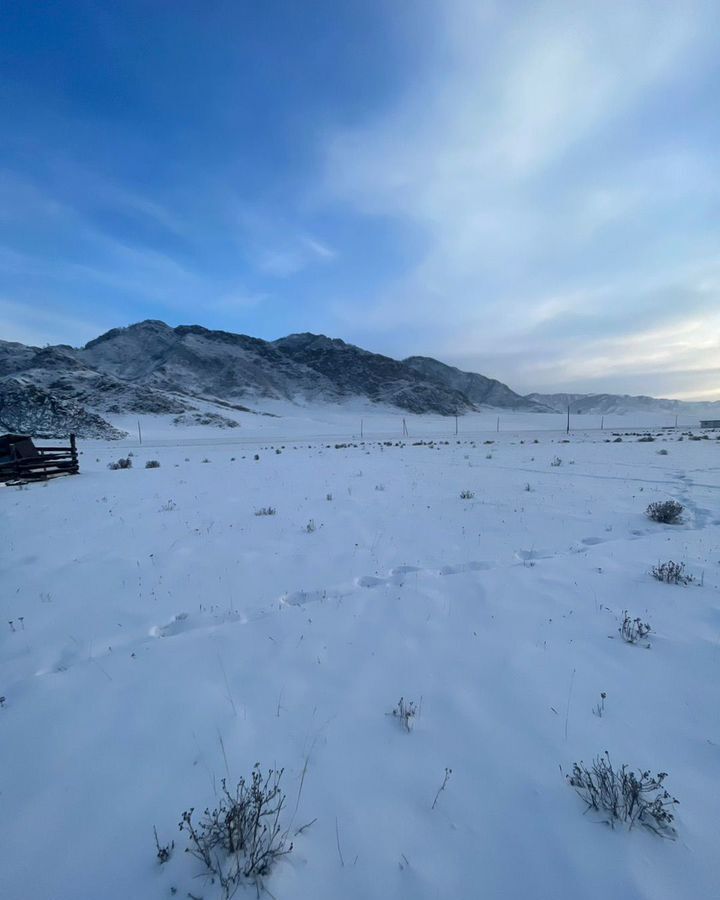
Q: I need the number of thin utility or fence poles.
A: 8